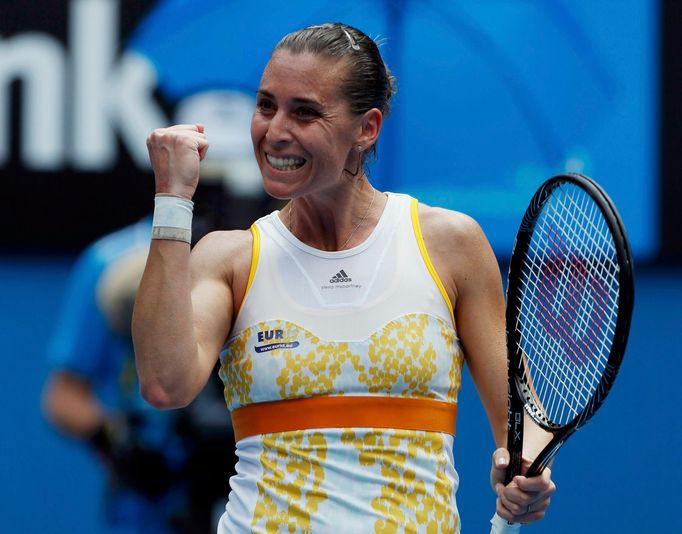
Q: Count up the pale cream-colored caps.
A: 1